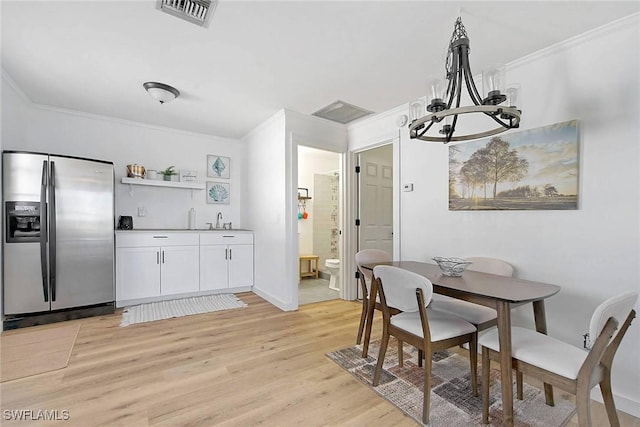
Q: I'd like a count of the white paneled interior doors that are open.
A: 1